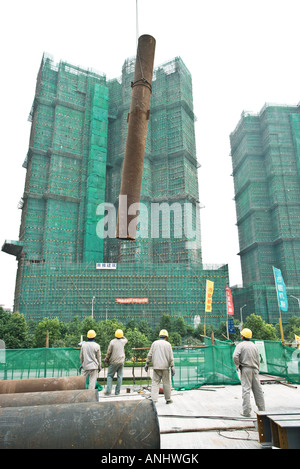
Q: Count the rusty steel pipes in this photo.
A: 4